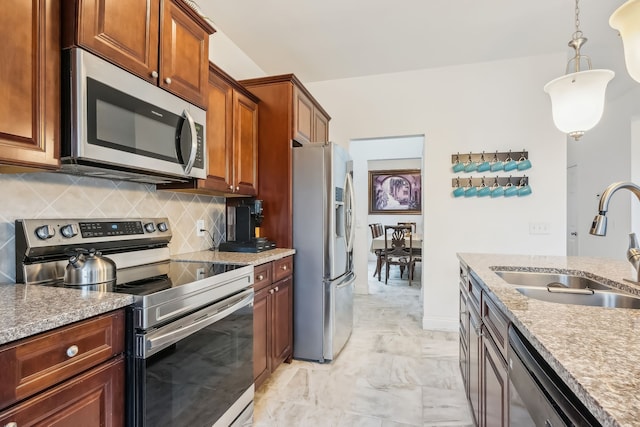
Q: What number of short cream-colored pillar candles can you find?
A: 0